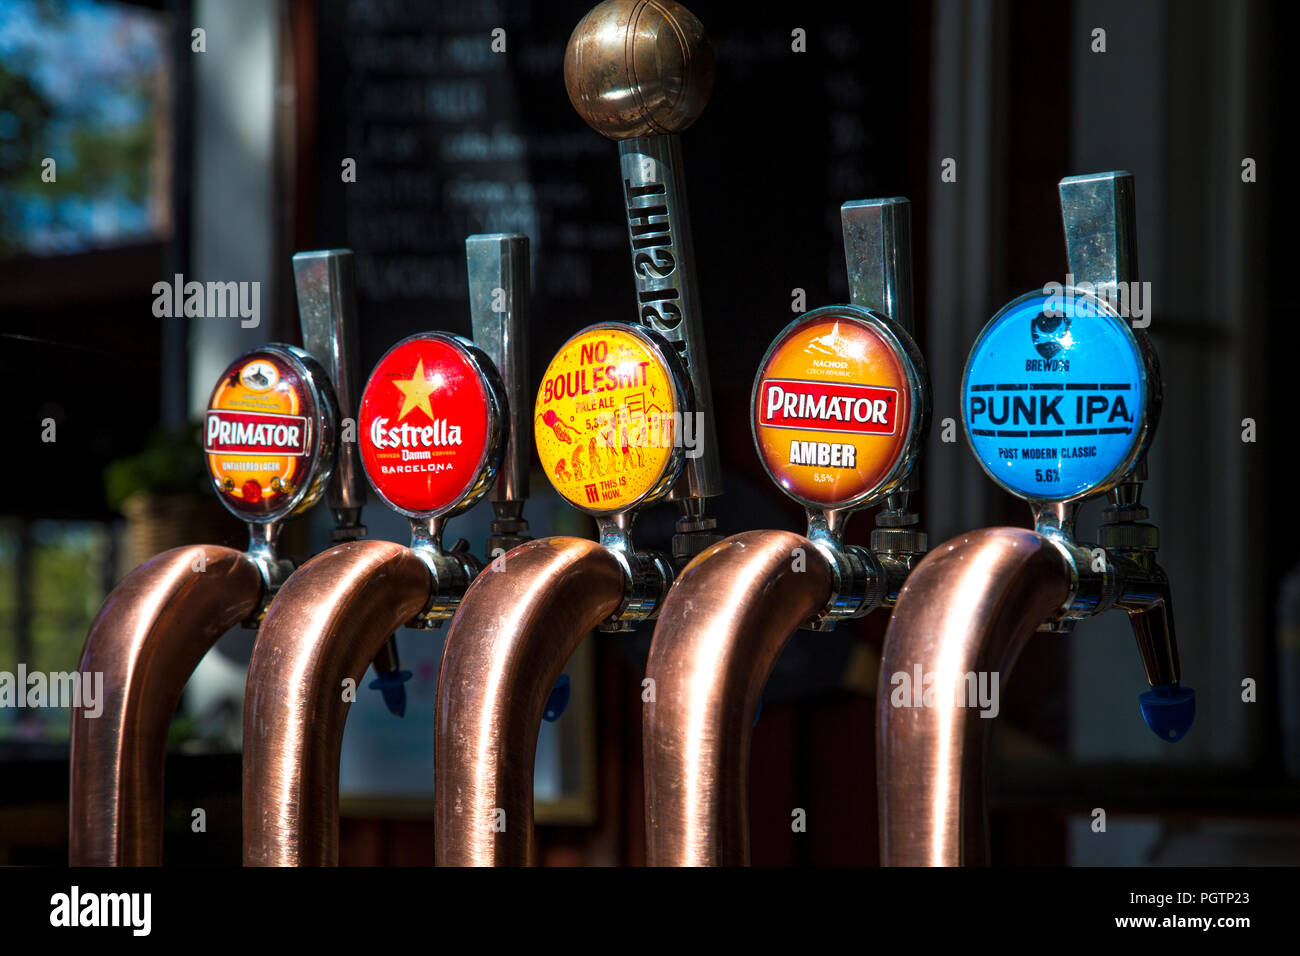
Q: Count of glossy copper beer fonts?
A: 5